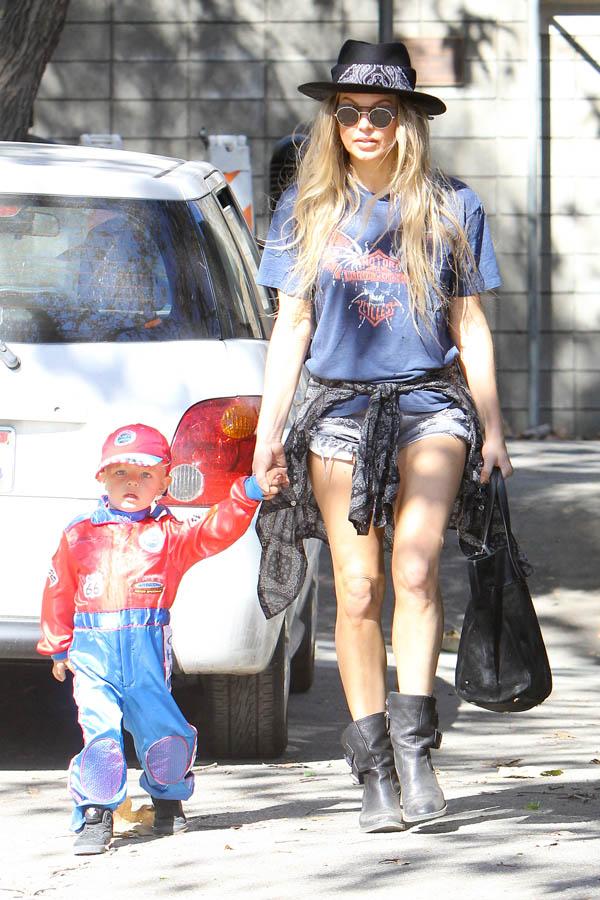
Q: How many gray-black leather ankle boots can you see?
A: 2